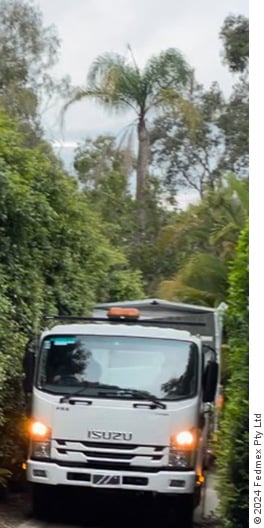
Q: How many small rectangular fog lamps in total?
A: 2